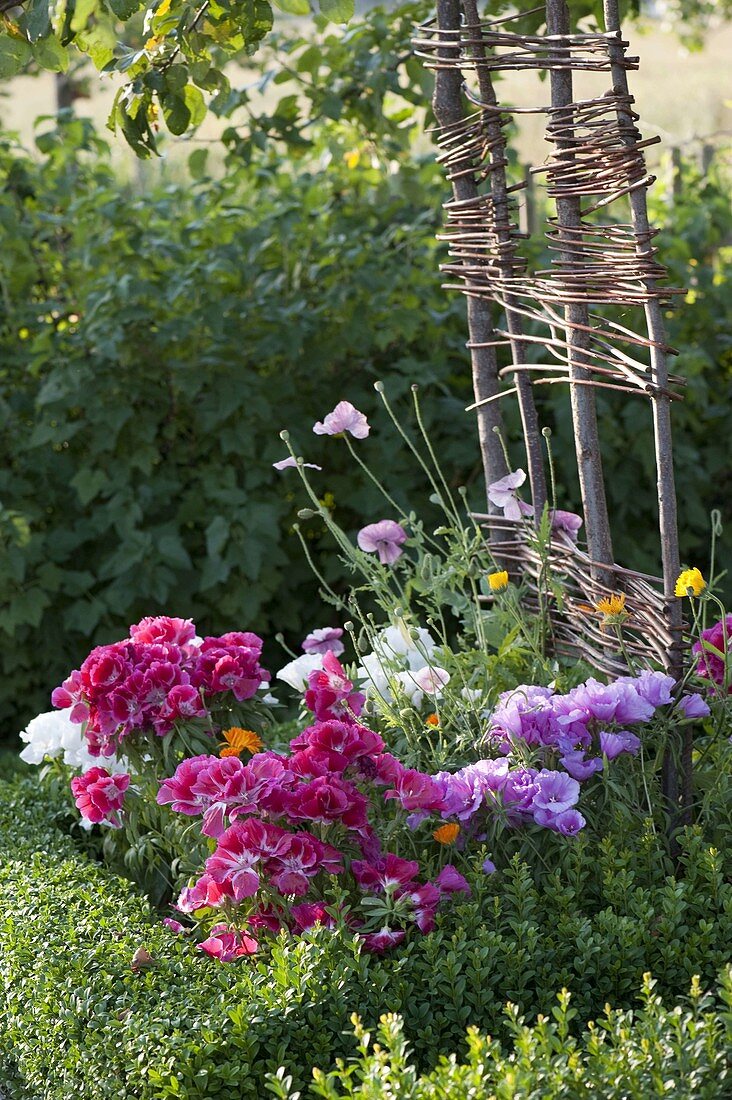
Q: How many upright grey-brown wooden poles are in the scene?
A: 4